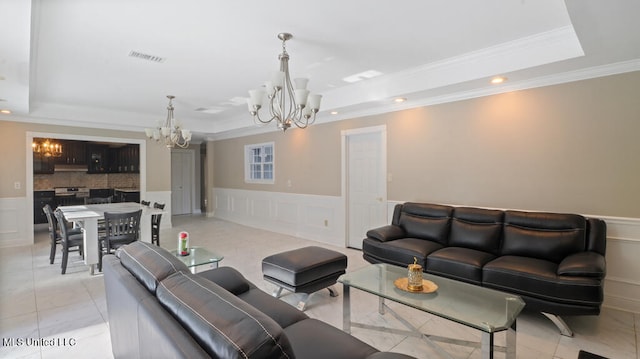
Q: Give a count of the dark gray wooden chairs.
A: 6